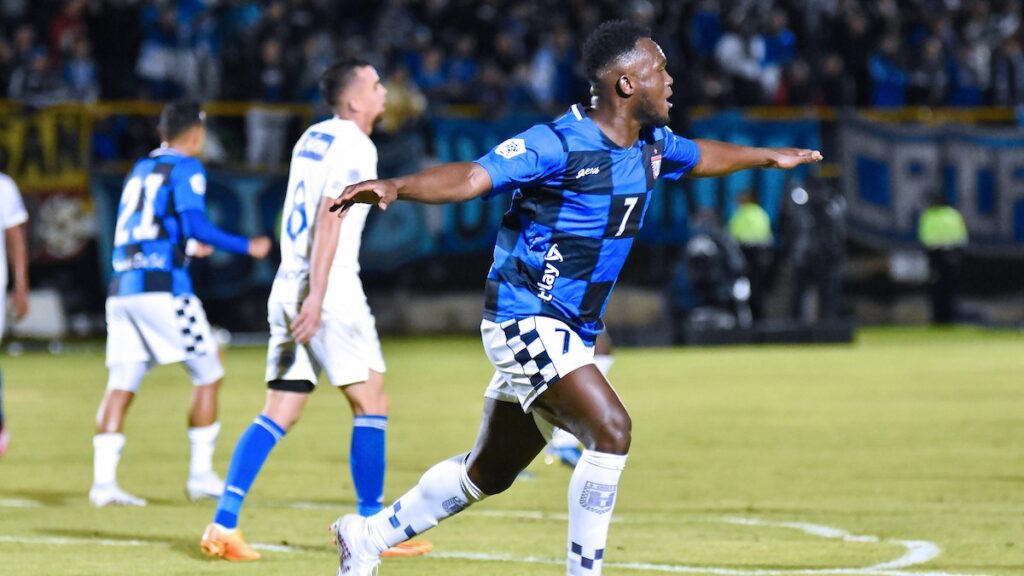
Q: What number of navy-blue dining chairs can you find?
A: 0